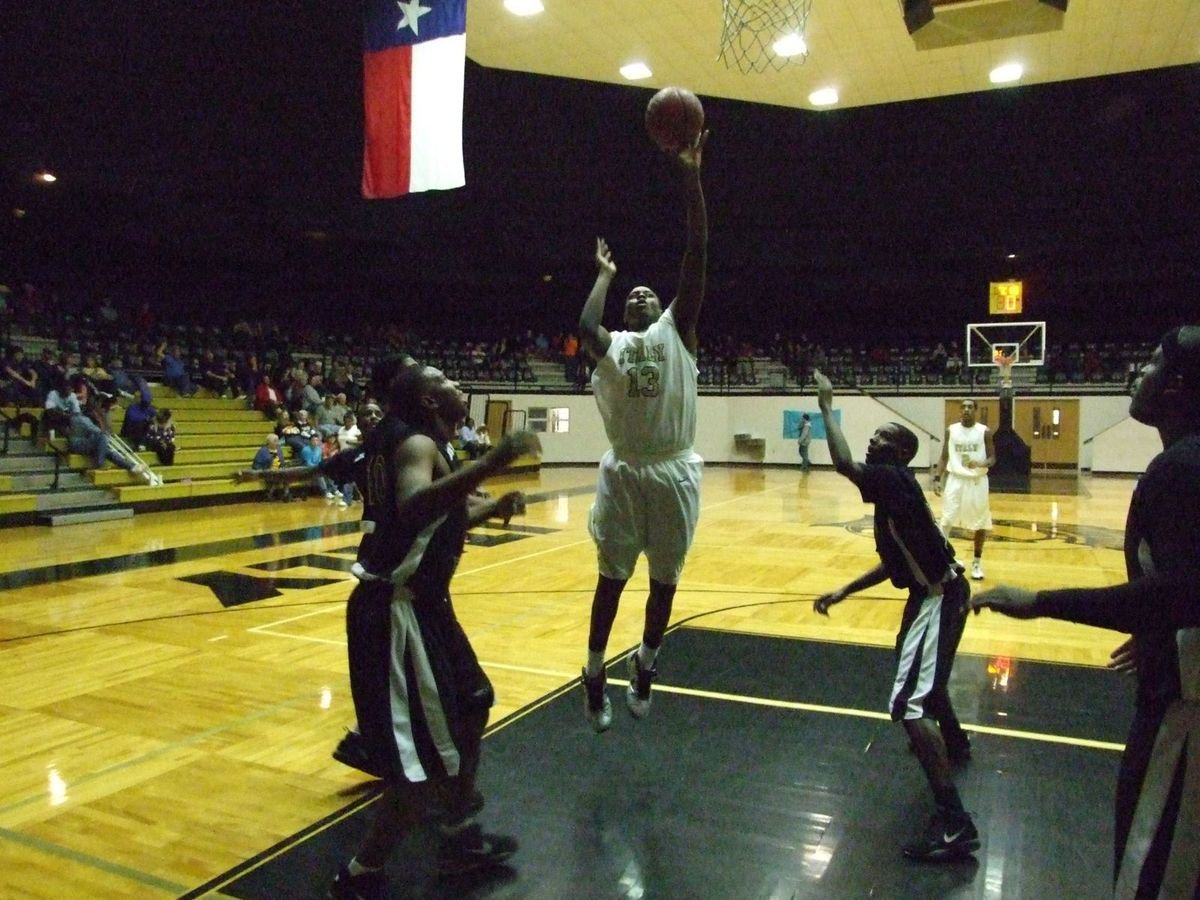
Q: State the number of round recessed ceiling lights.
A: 5